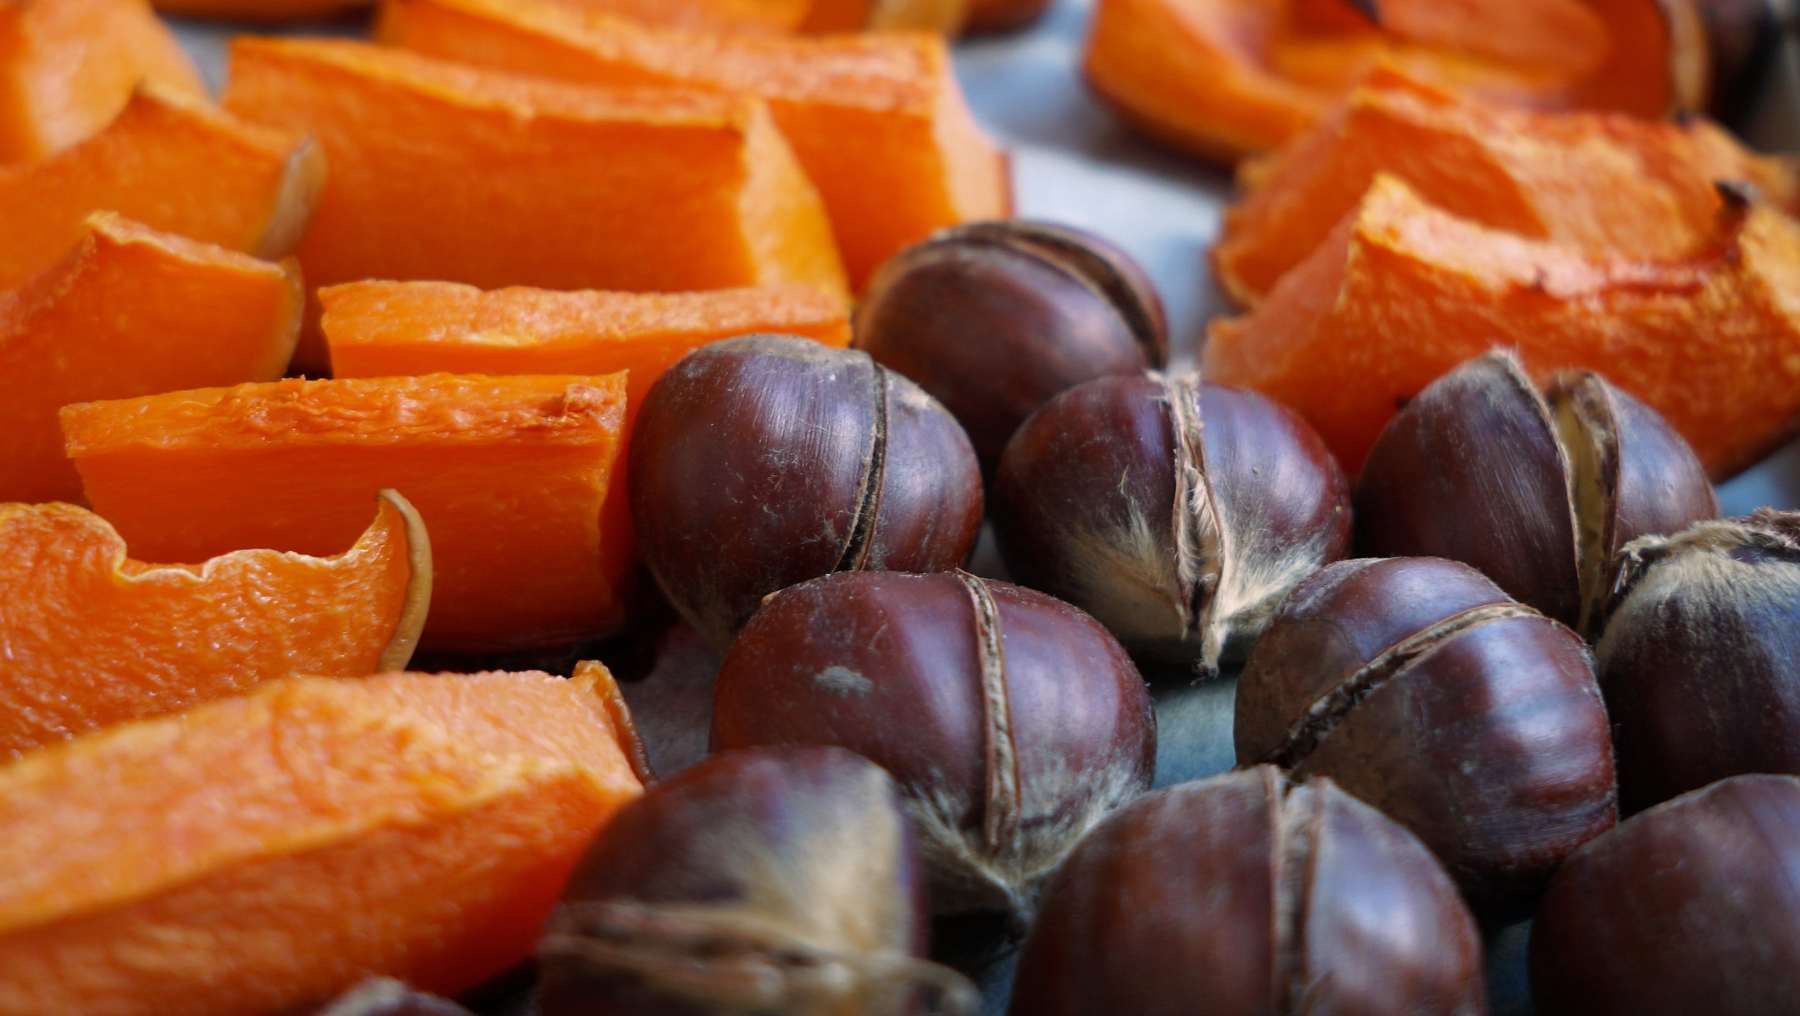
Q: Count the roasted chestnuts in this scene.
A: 11